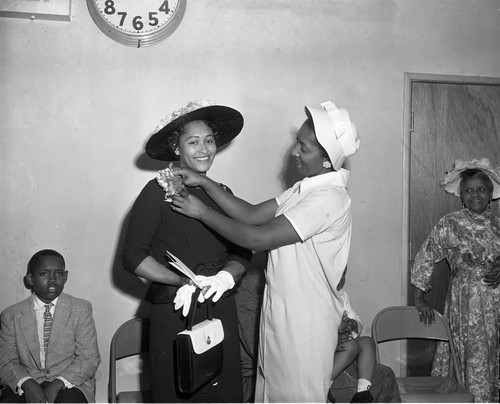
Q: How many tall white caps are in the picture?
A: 1